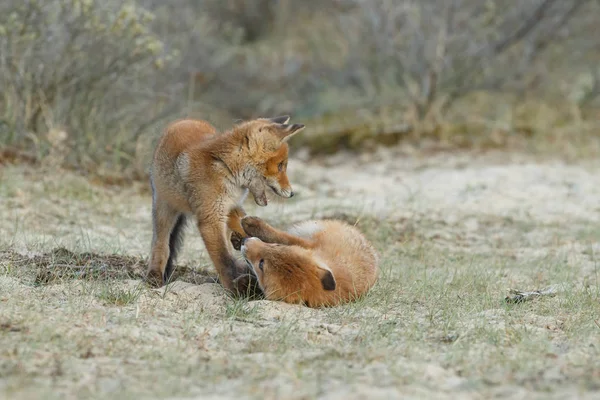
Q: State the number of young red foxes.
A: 2